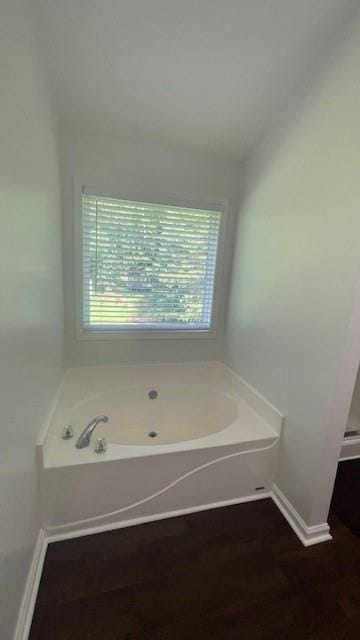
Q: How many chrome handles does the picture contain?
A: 2